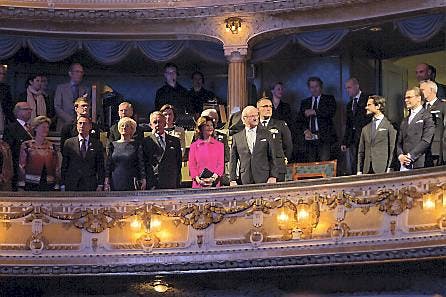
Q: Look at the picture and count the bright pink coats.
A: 1